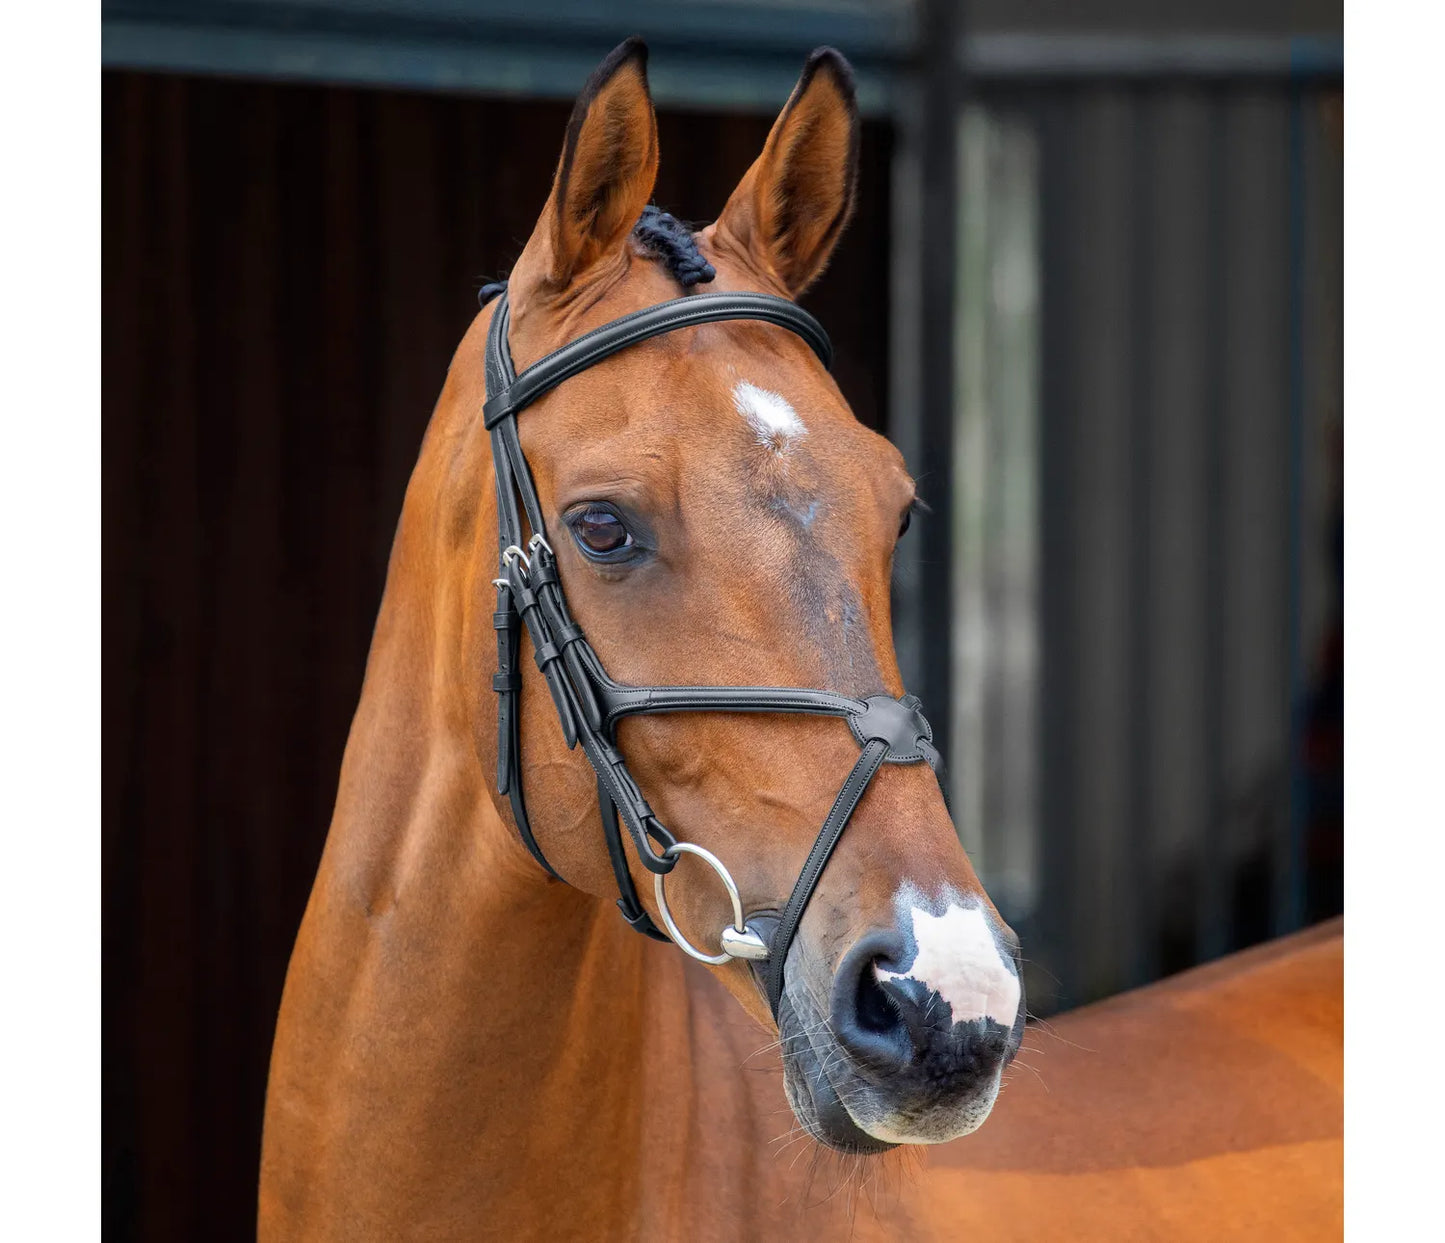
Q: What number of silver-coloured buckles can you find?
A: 3